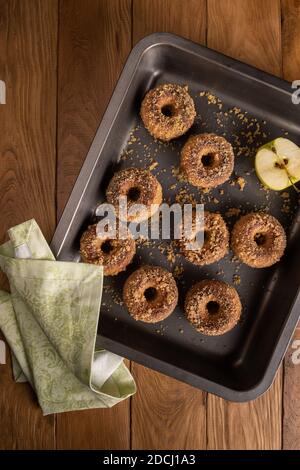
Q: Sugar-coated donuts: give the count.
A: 8